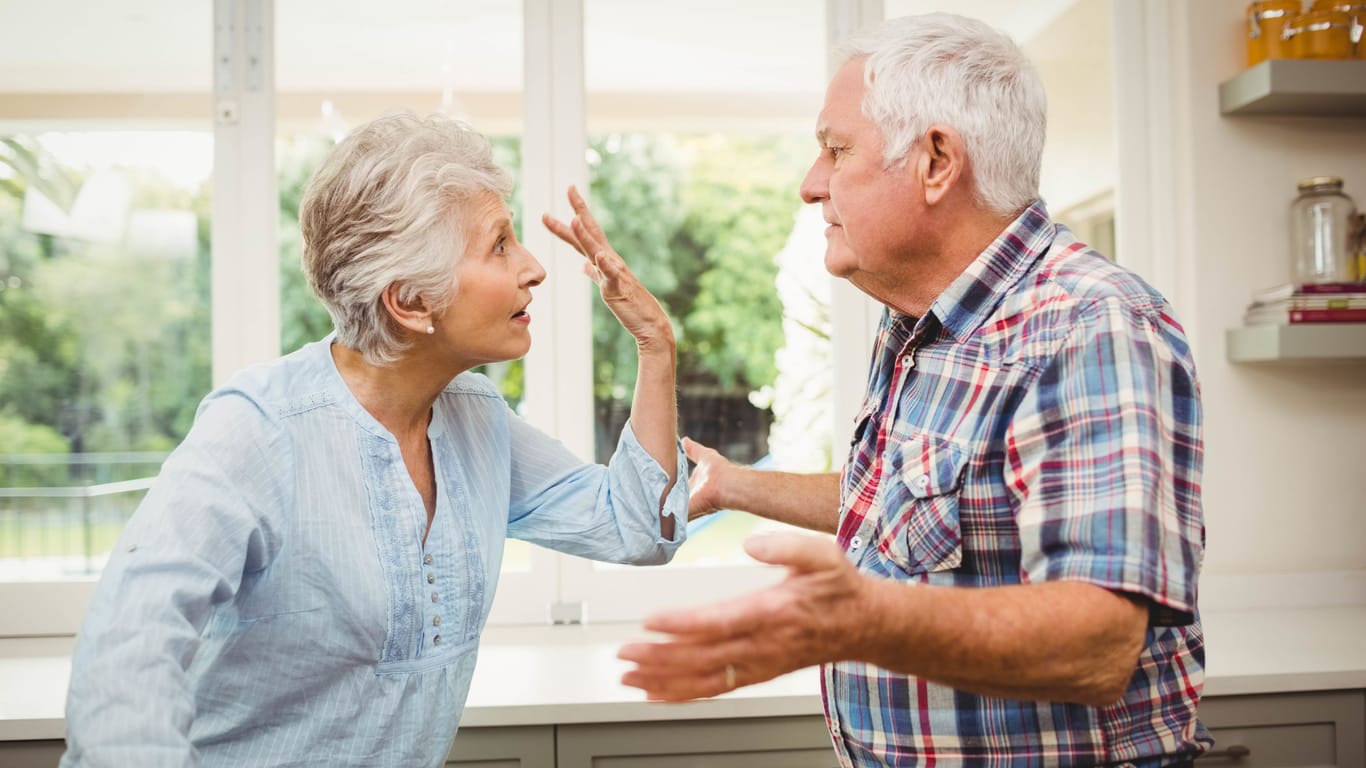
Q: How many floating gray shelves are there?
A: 2